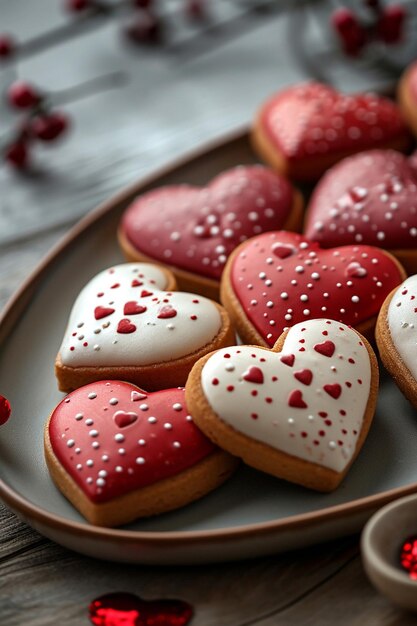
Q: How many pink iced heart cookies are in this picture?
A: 2